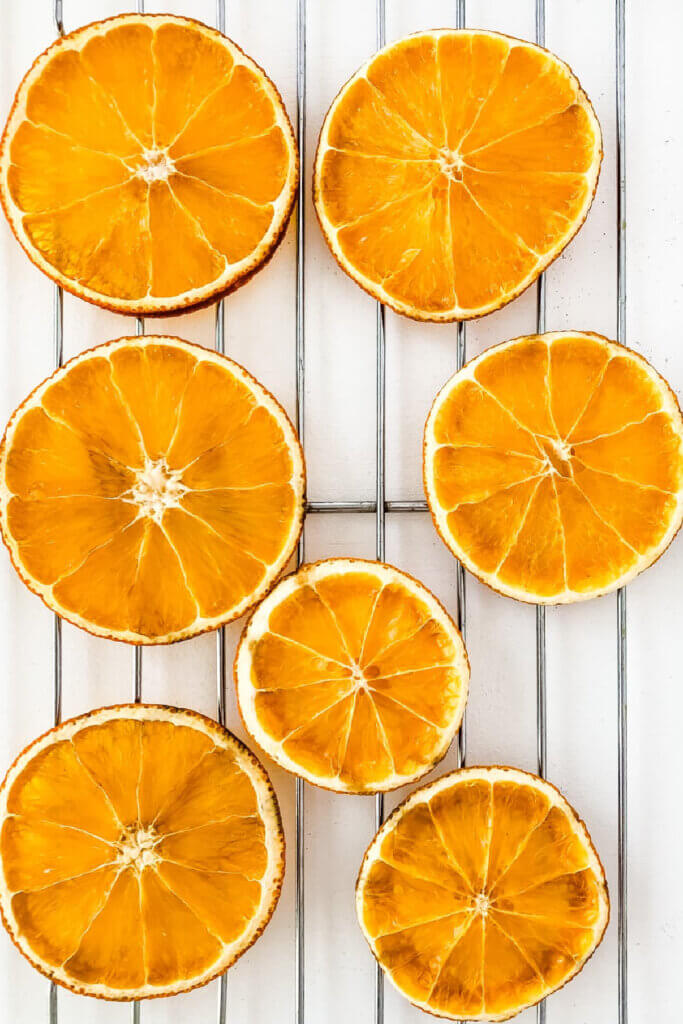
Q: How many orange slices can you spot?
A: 7